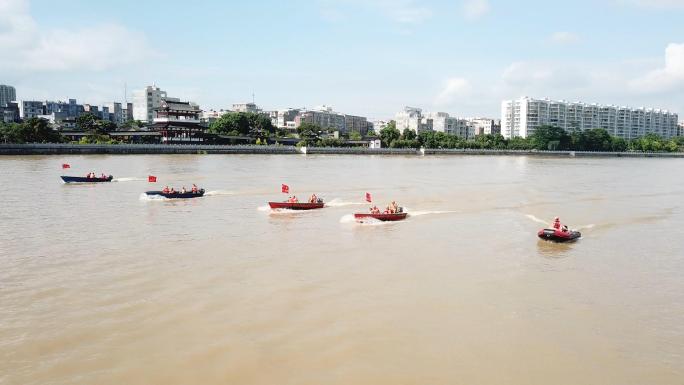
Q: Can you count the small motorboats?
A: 5